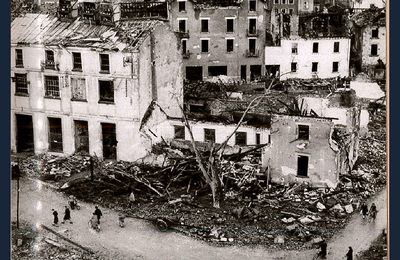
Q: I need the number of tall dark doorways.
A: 4